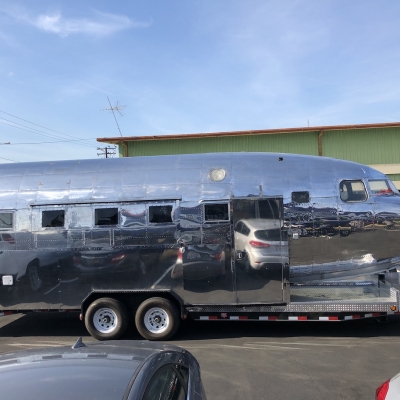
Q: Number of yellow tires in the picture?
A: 0